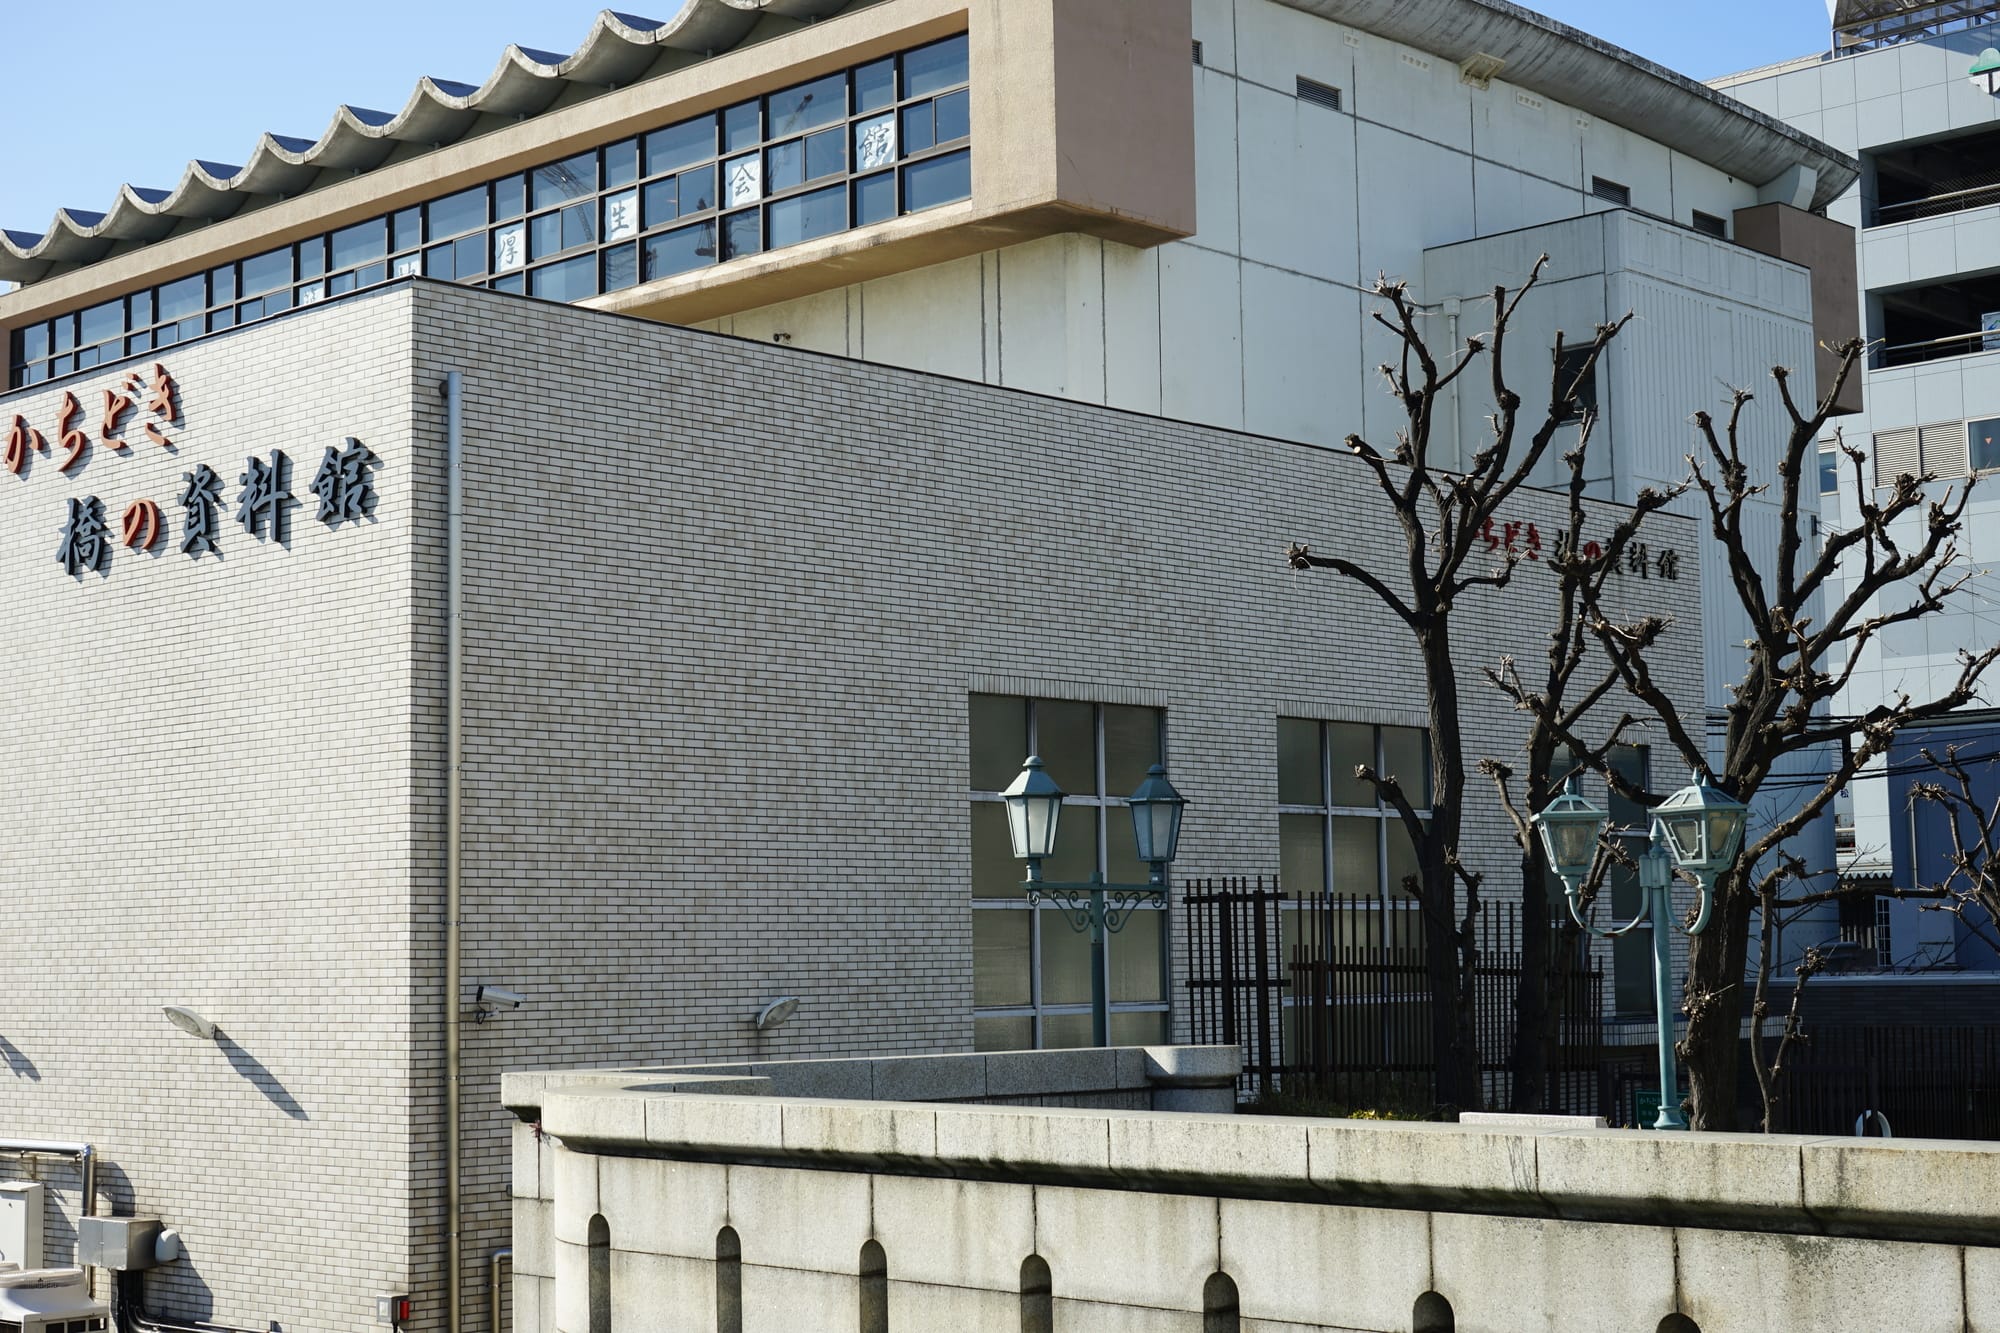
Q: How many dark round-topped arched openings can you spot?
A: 7